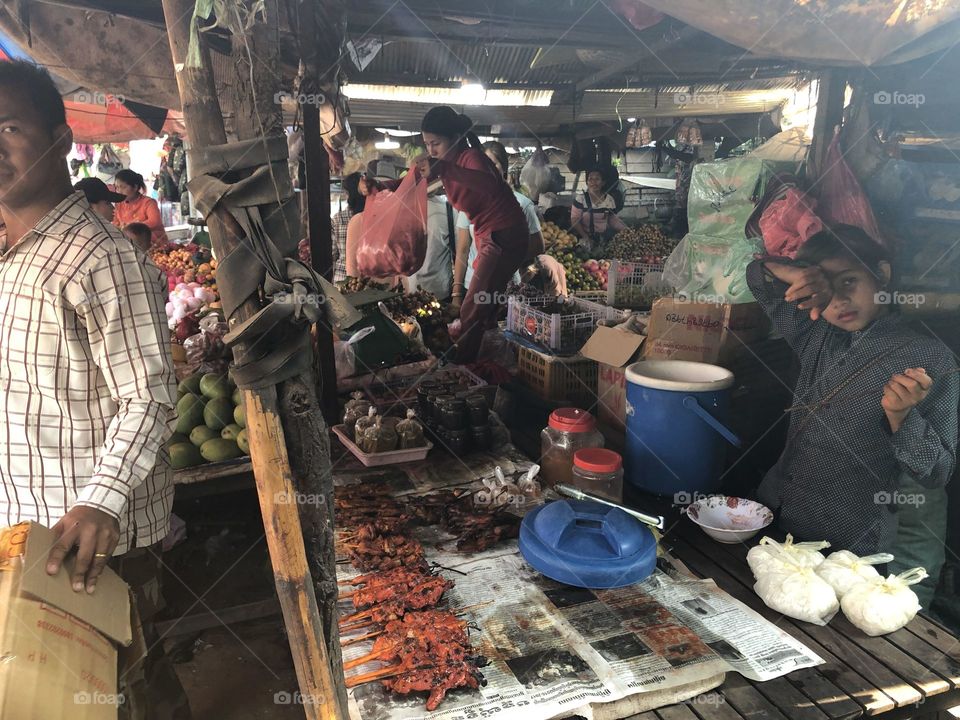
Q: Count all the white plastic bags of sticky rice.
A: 4